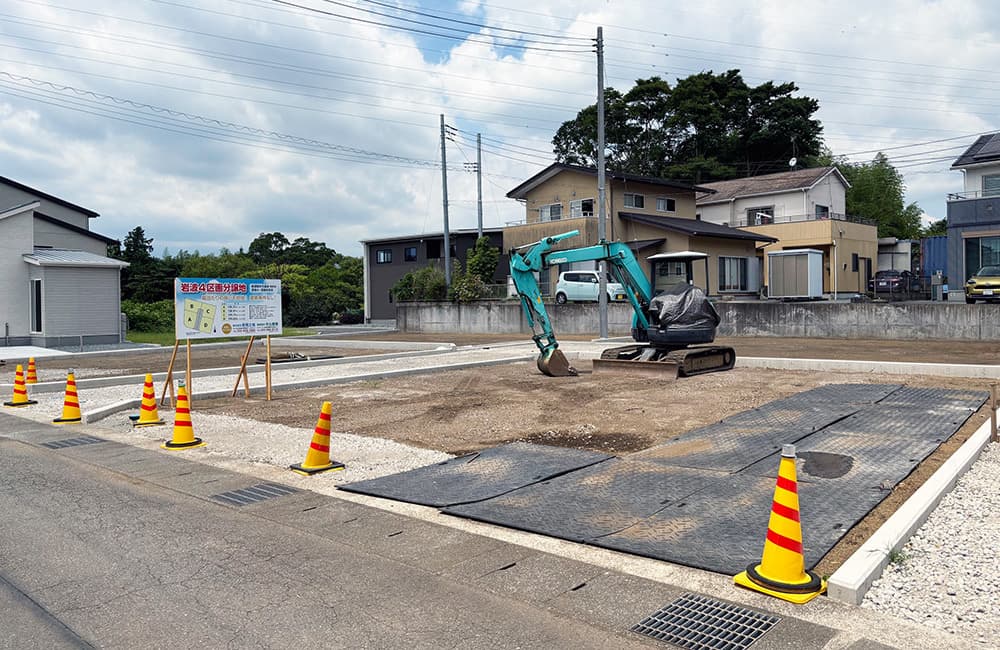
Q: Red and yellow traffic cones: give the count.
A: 7